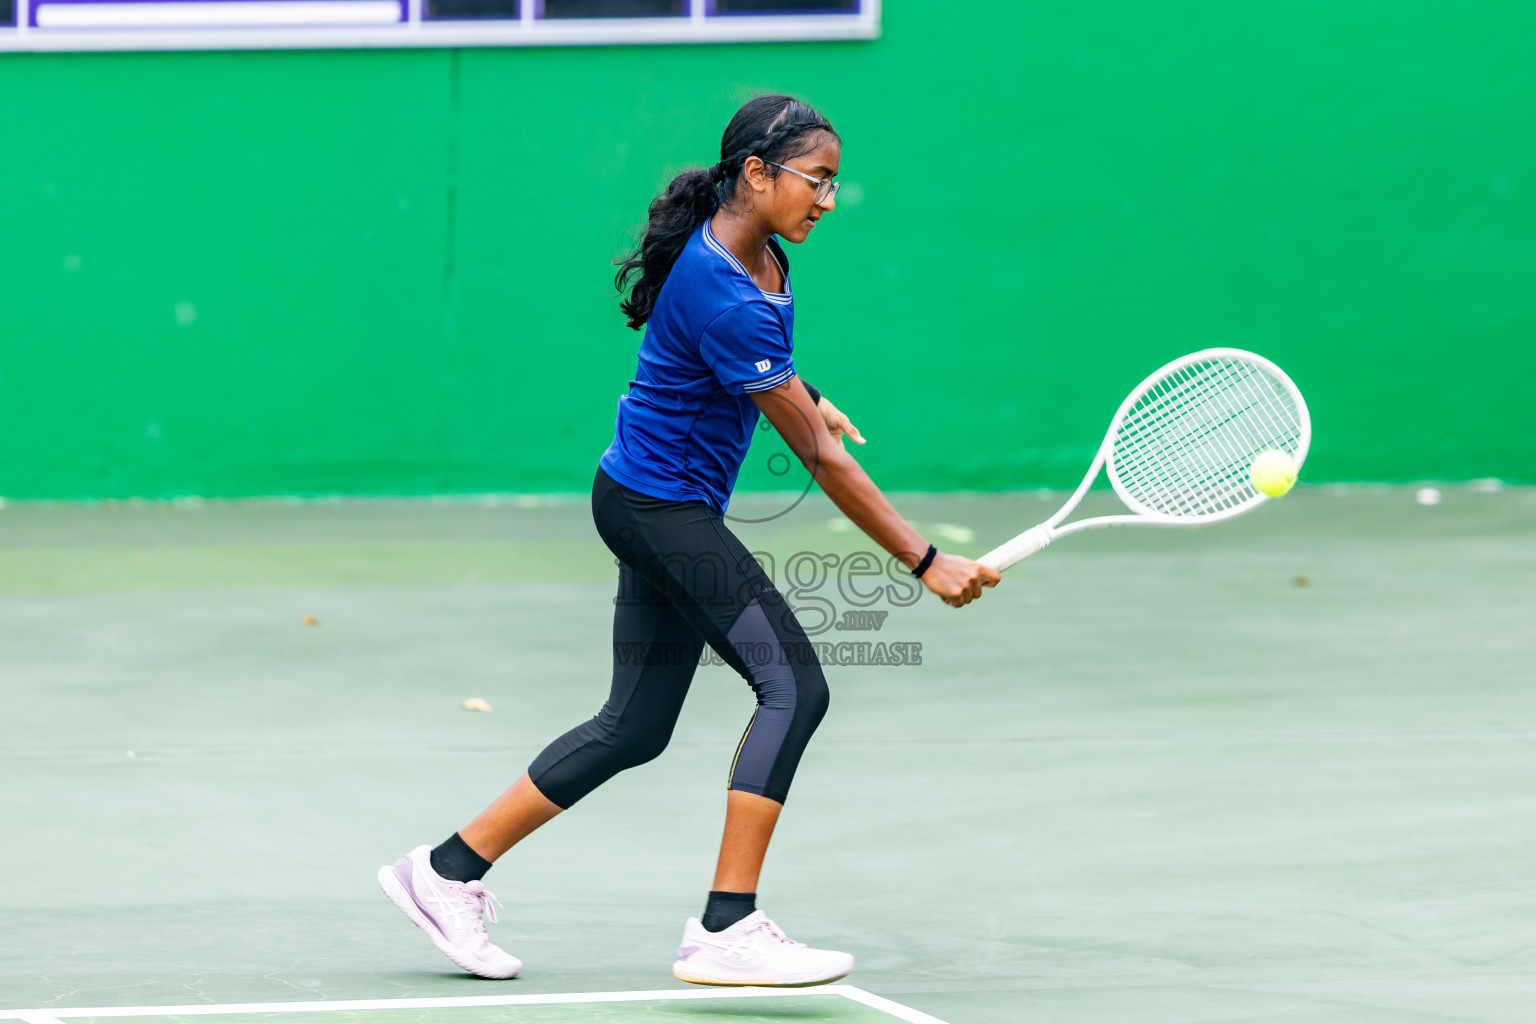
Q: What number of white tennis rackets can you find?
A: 1